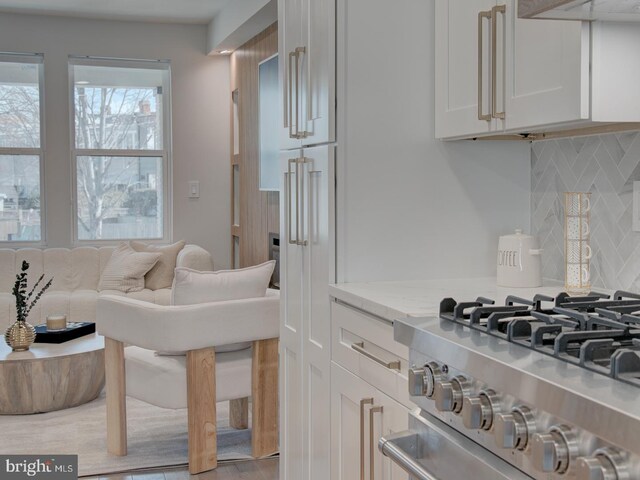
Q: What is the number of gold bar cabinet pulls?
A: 9